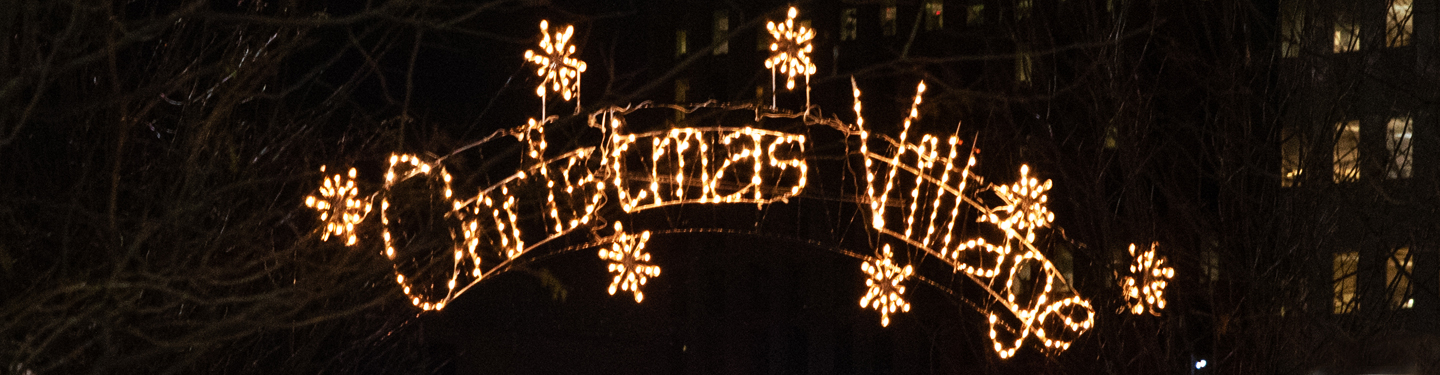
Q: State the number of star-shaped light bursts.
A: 7